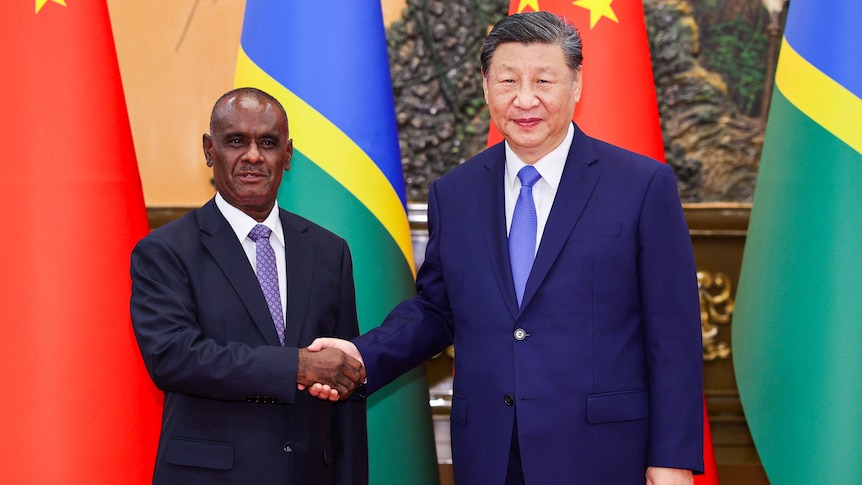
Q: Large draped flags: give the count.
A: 4